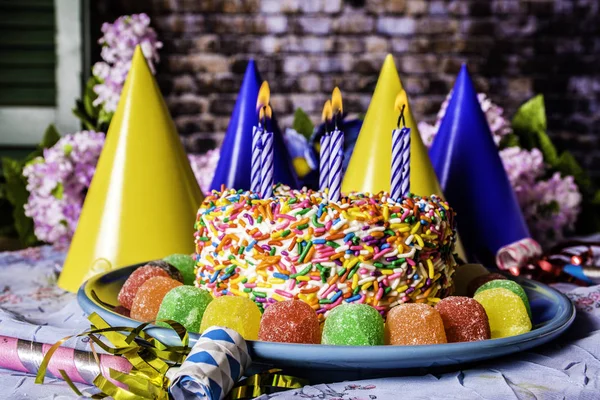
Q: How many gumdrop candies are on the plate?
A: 13